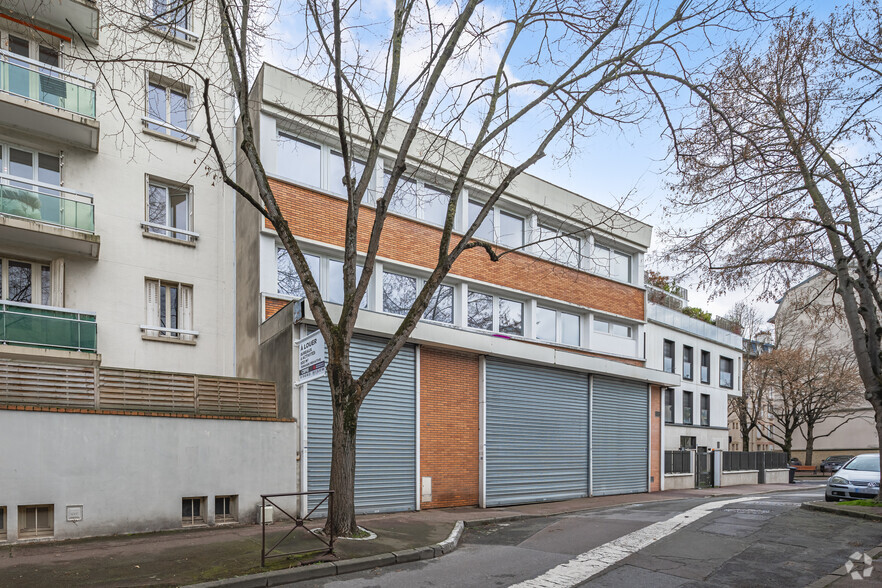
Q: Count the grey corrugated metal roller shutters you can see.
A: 3